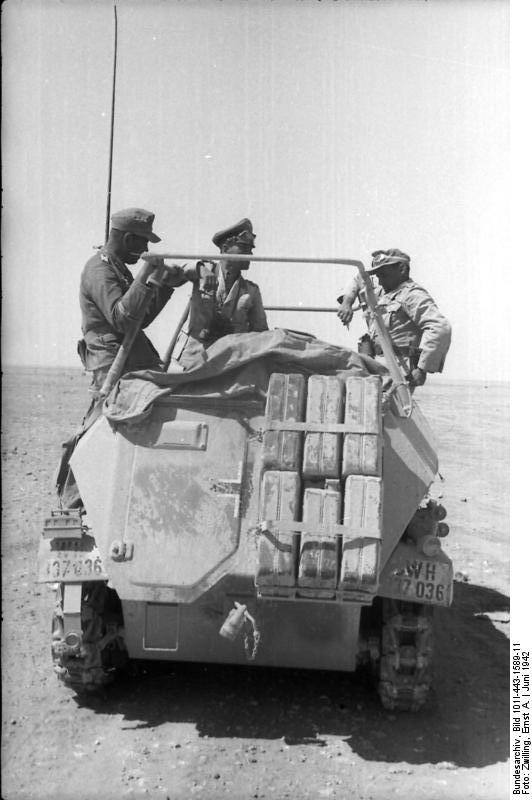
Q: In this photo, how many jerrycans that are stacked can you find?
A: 6